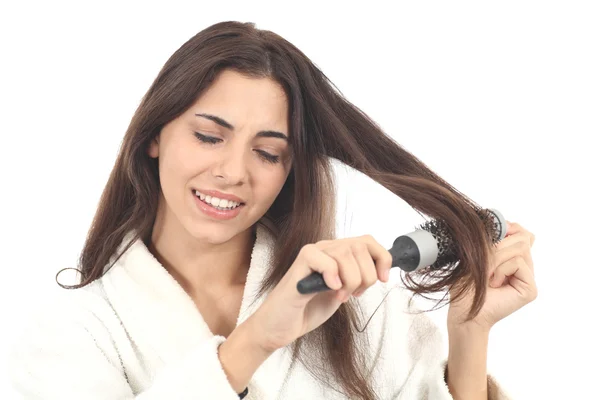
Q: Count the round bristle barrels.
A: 1